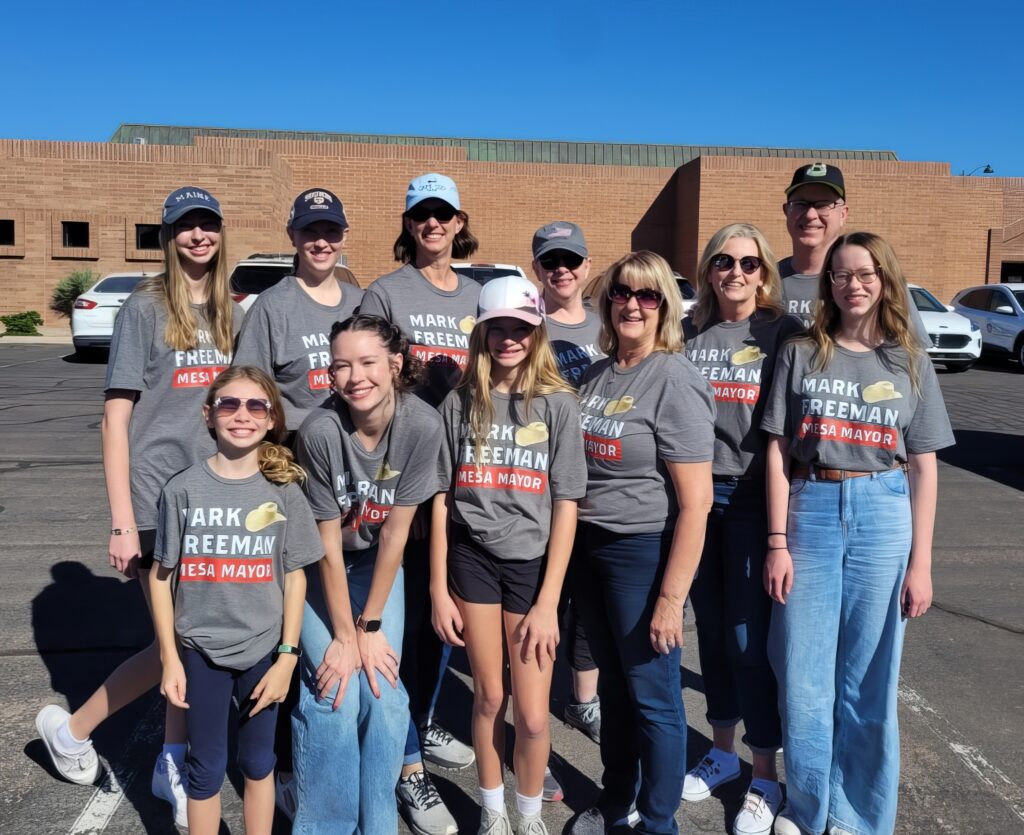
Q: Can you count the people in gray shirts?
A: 11